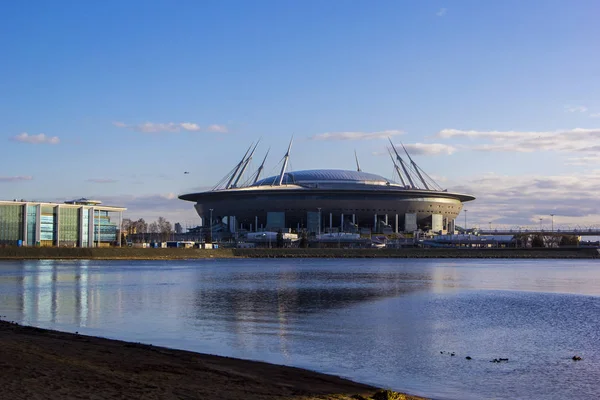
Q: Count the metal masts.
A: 8